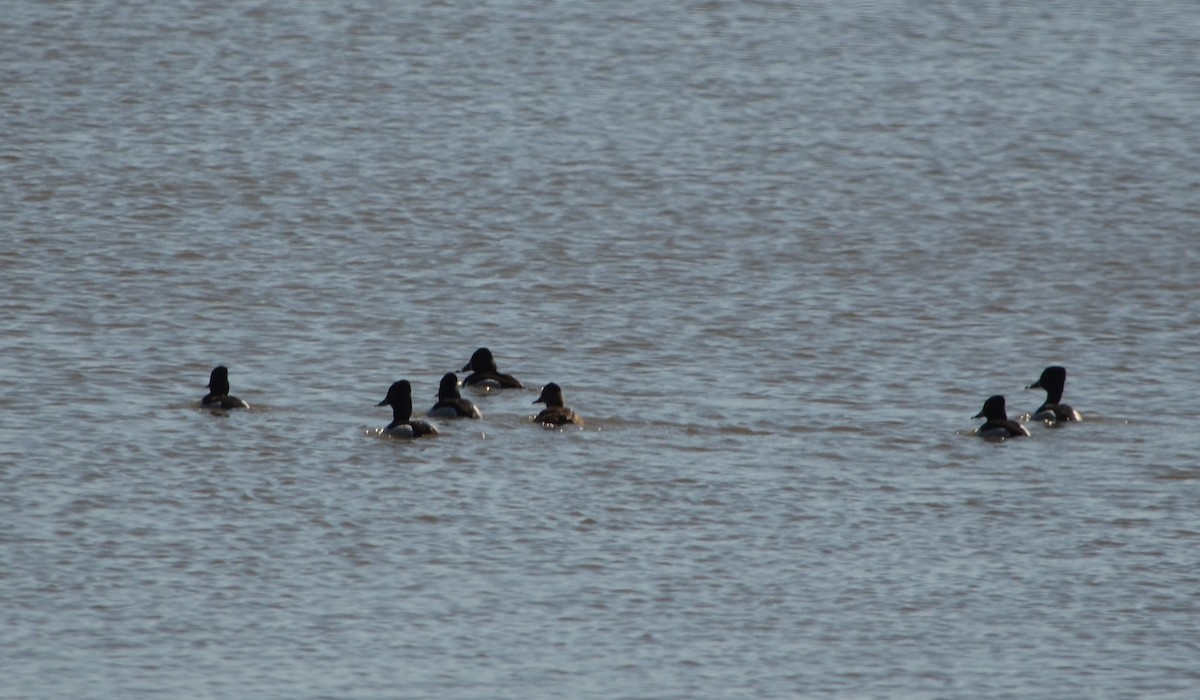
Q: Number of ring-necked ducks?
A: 7